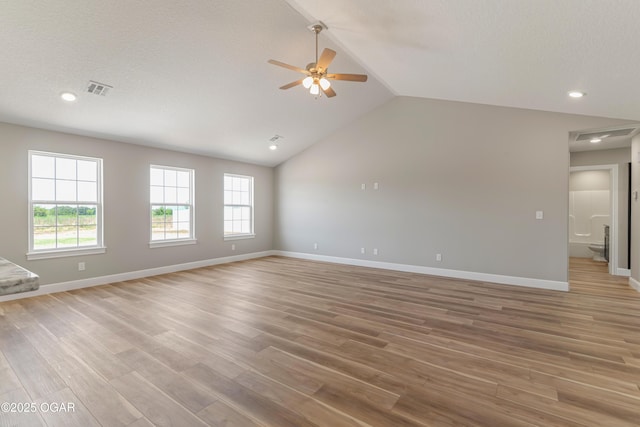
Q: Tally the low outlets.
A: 6